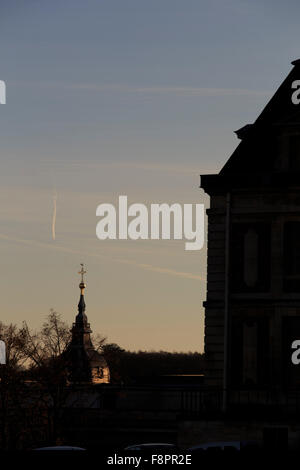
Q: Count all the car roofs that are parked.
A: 3